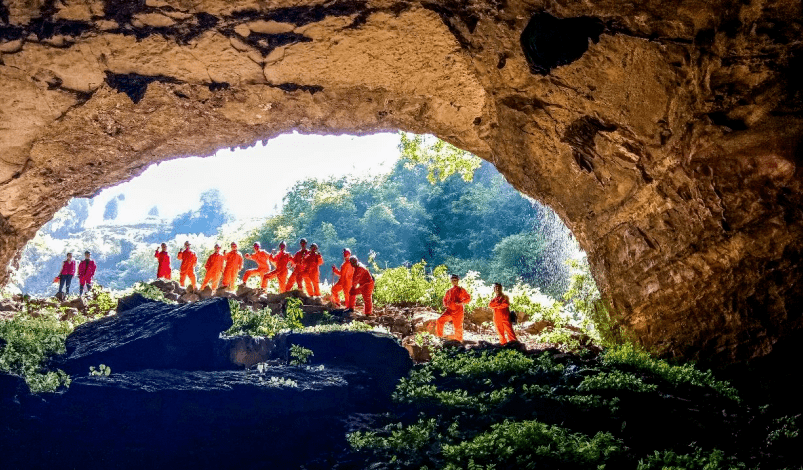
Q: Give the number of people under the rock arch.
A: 14